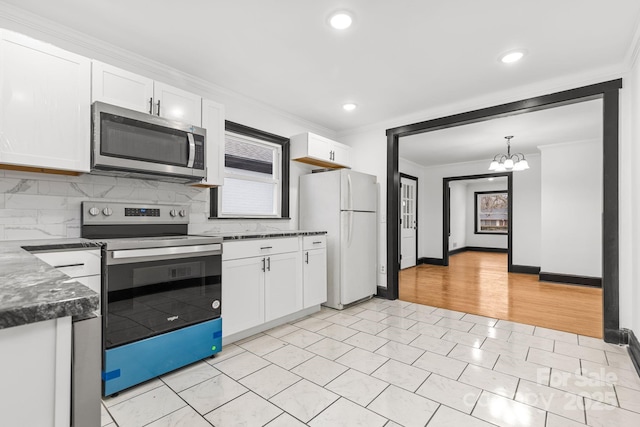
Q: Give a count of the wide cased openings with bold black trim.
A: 2